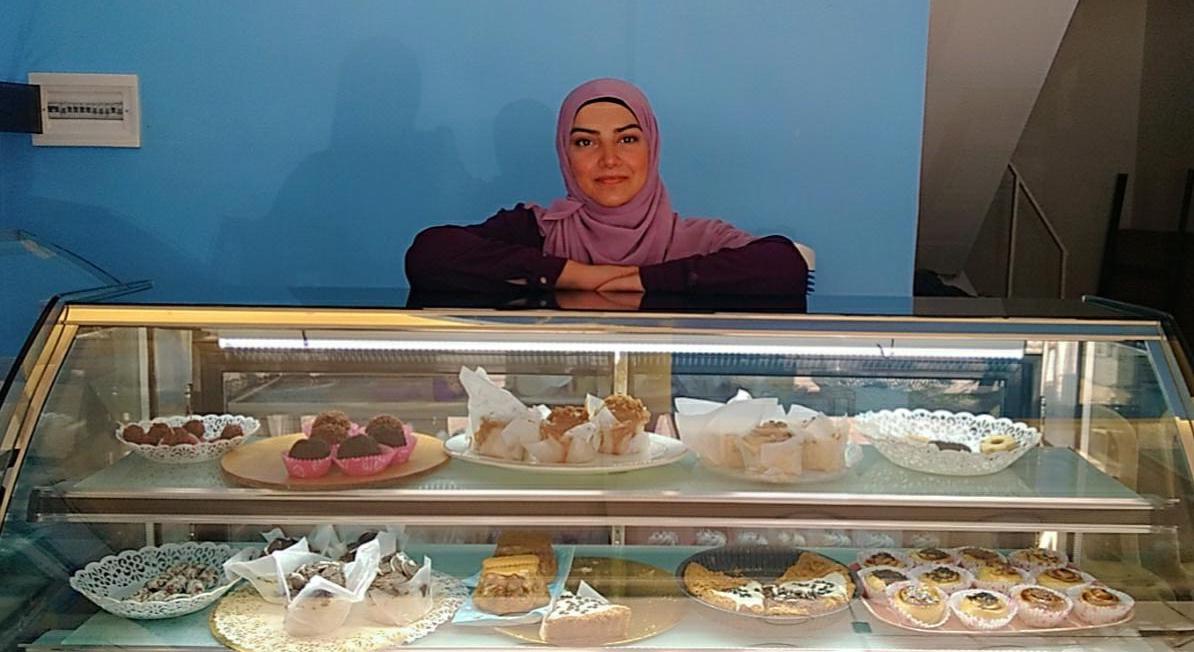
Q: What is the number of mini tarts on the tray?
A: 12